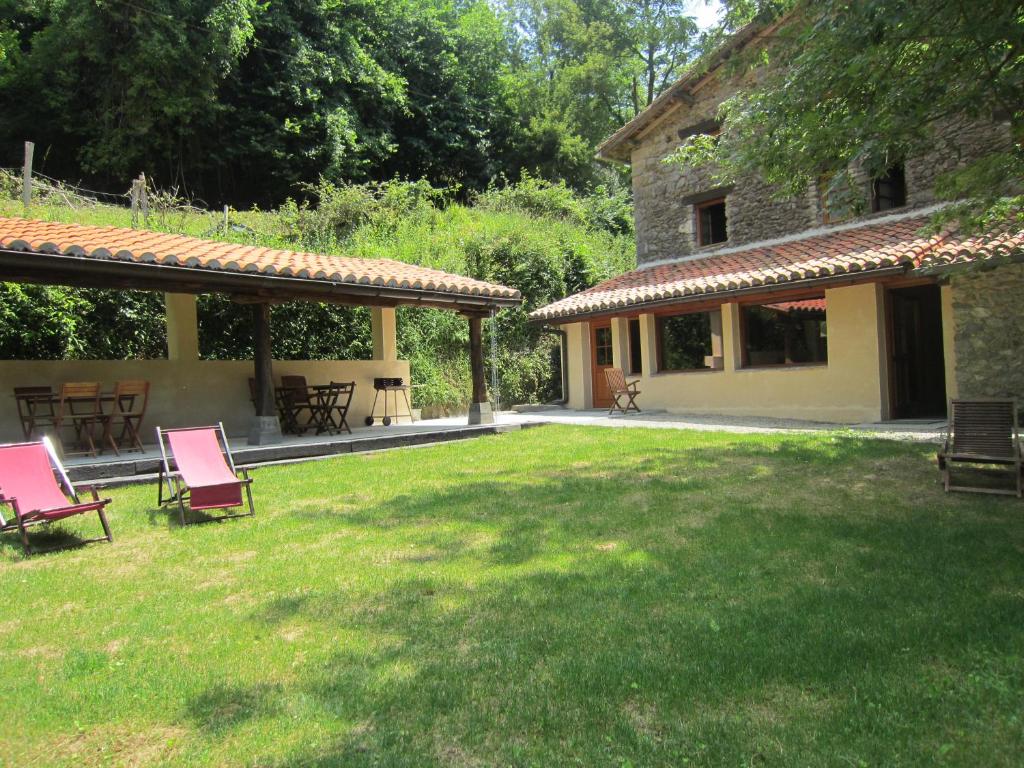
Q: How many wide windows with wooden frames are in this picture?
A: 2